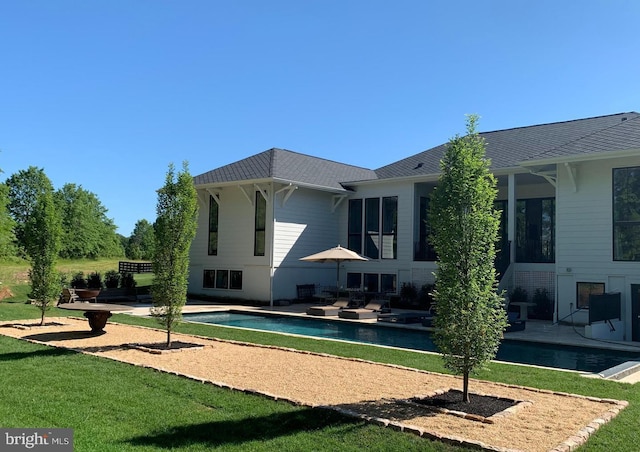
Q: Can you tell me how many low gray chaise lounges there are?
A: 2